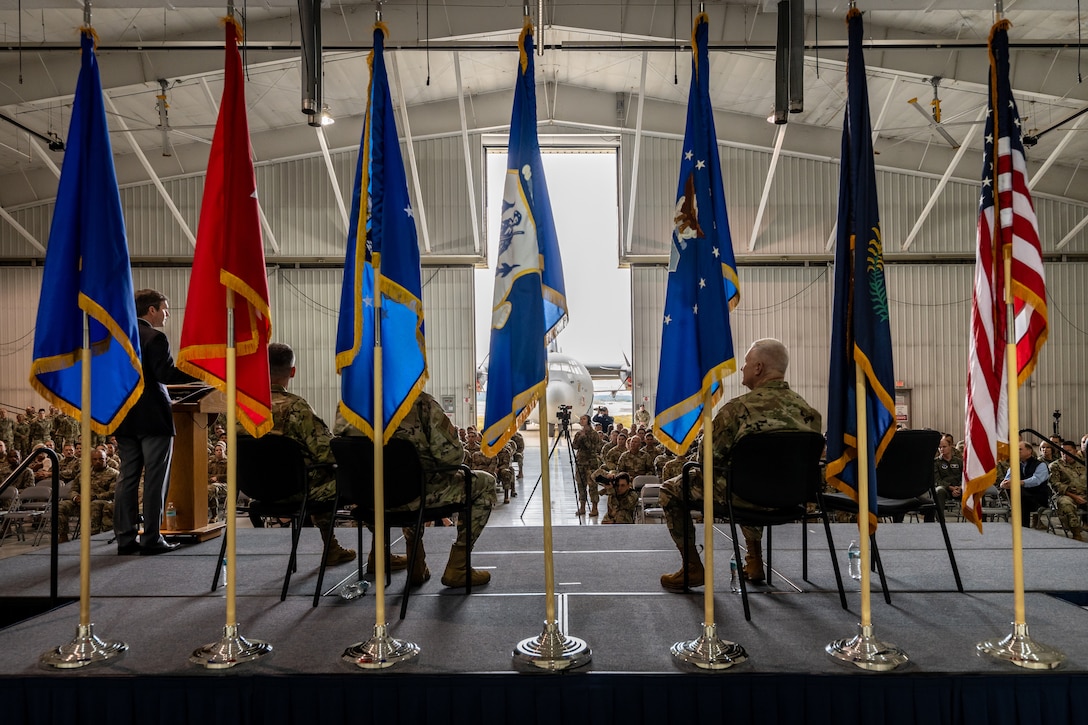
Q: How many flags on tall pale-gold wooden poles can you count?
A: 7